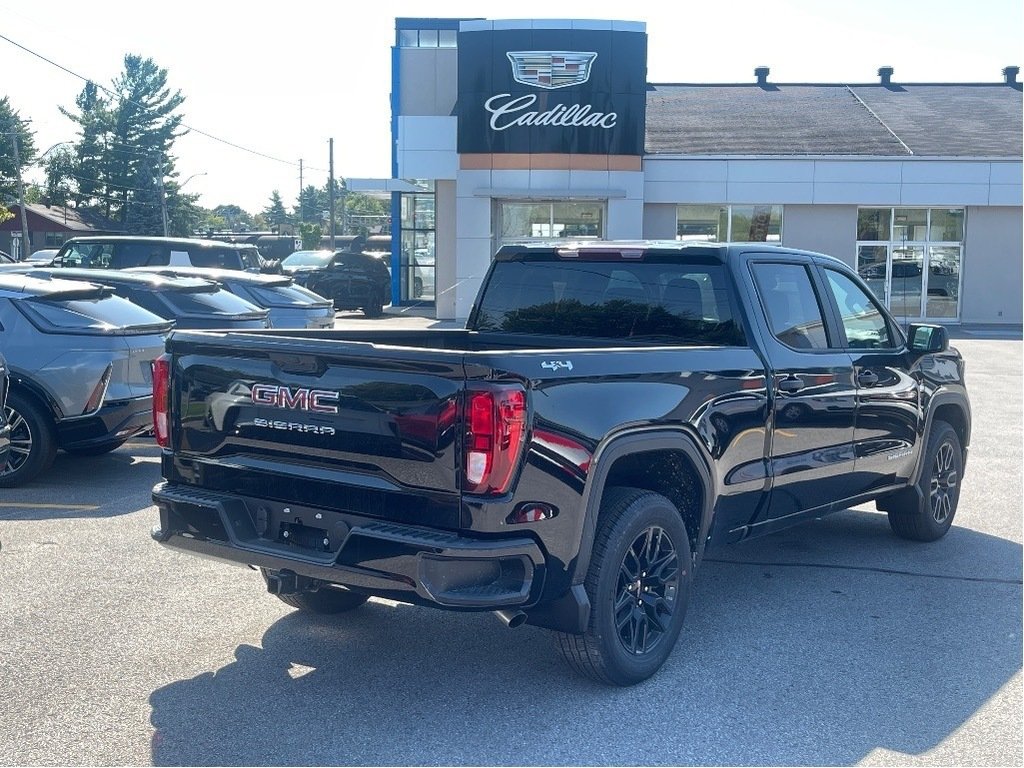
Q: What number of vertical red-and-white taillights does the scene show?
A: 2